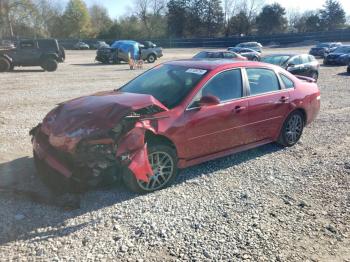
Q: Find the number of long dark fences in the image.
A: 1